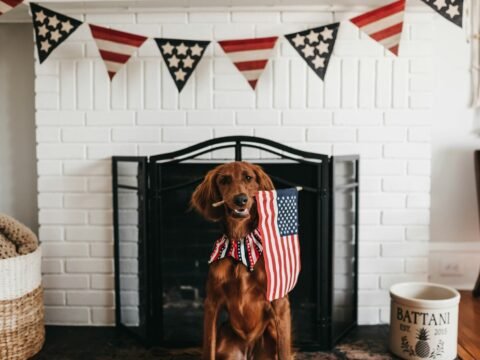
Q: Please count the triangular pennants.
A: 8